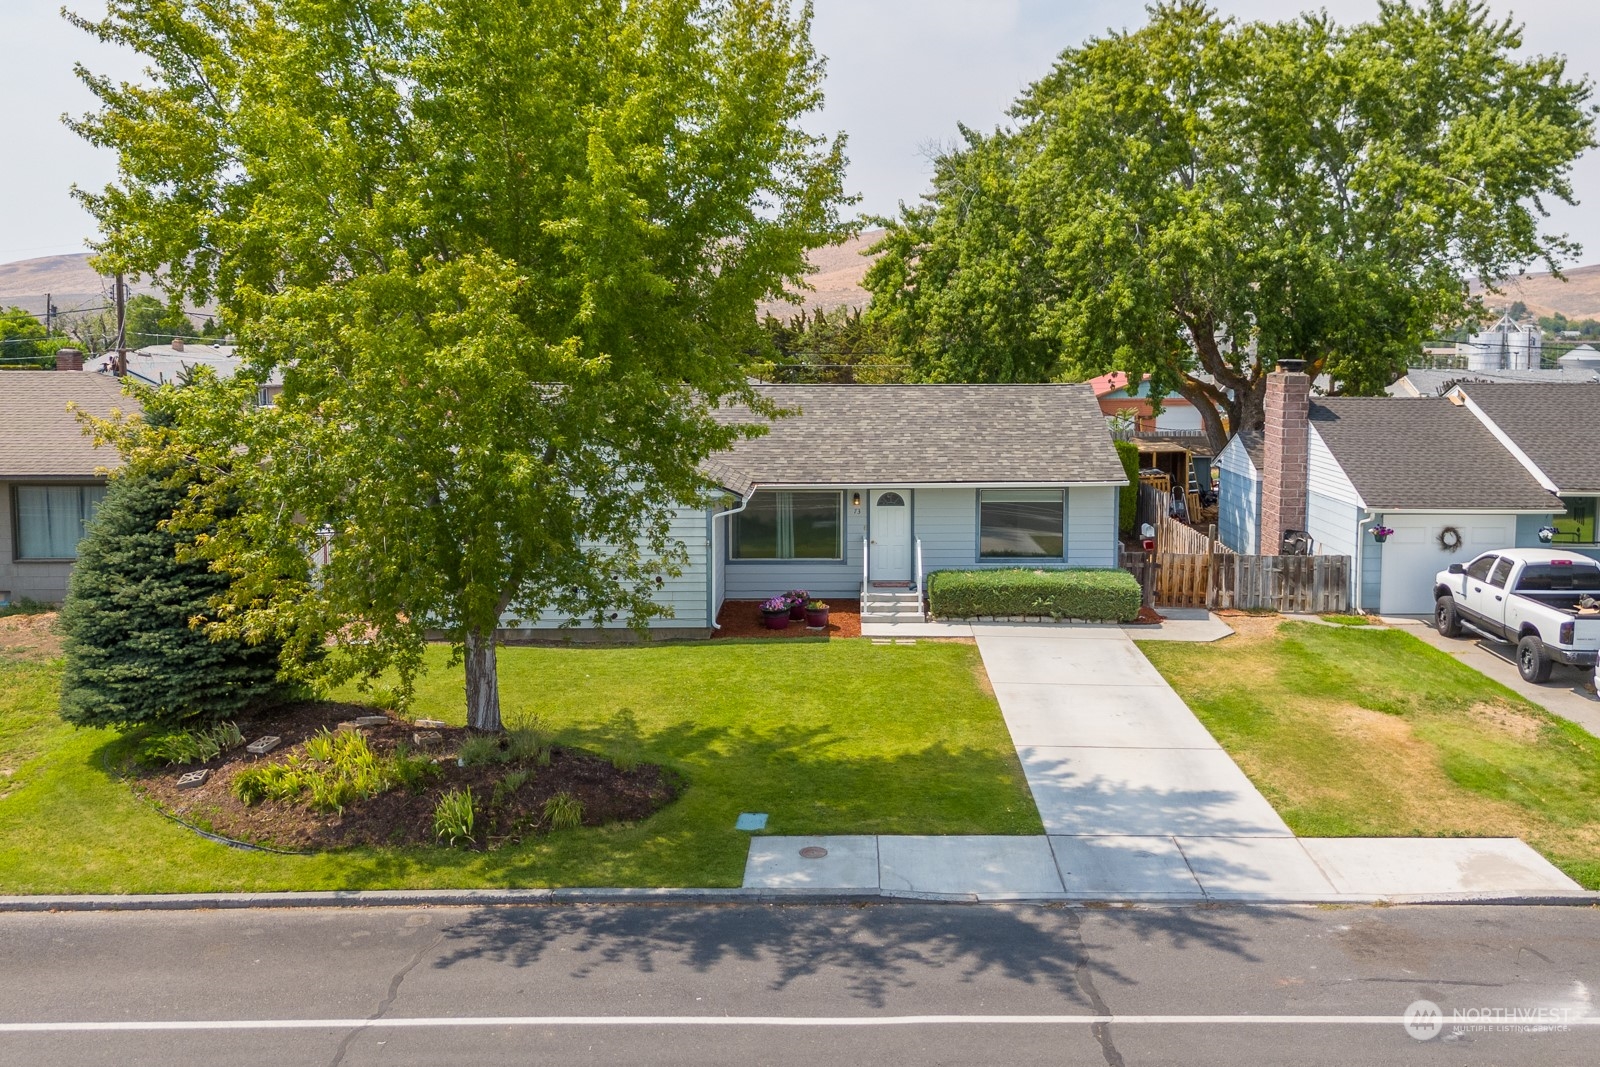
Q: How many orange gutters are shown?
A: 0